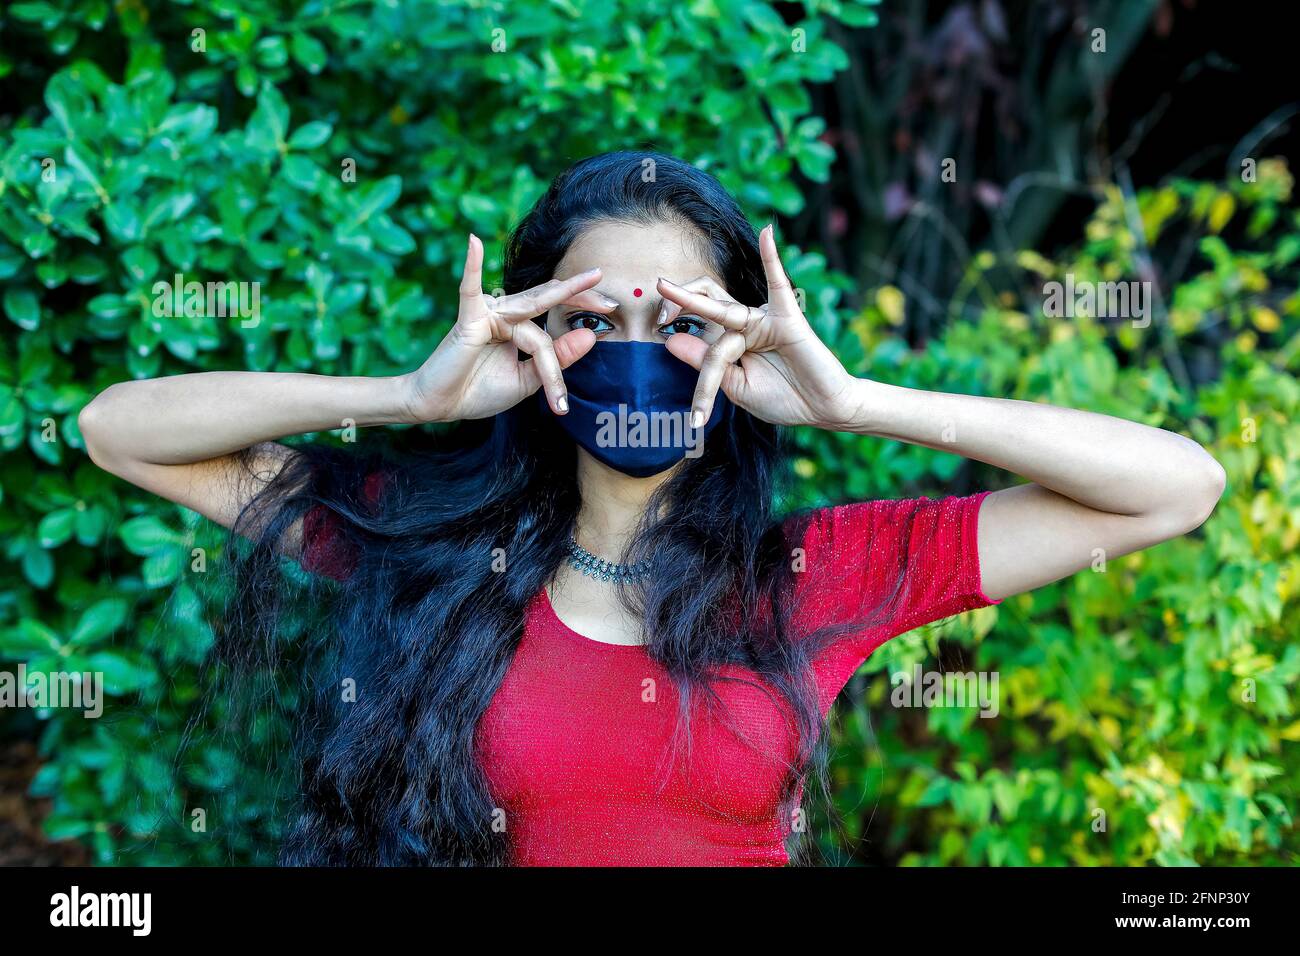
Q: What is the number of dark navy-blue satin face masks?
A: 1